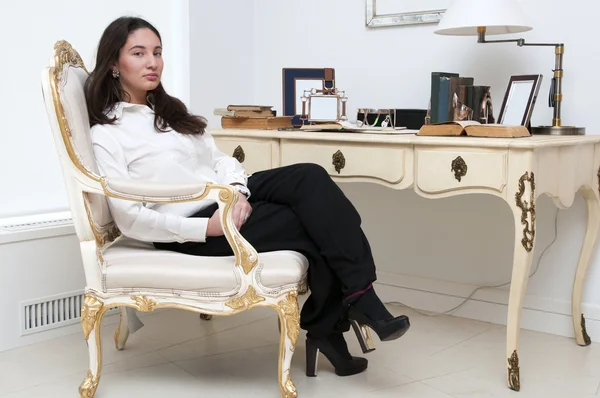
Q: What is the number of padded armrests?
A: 1